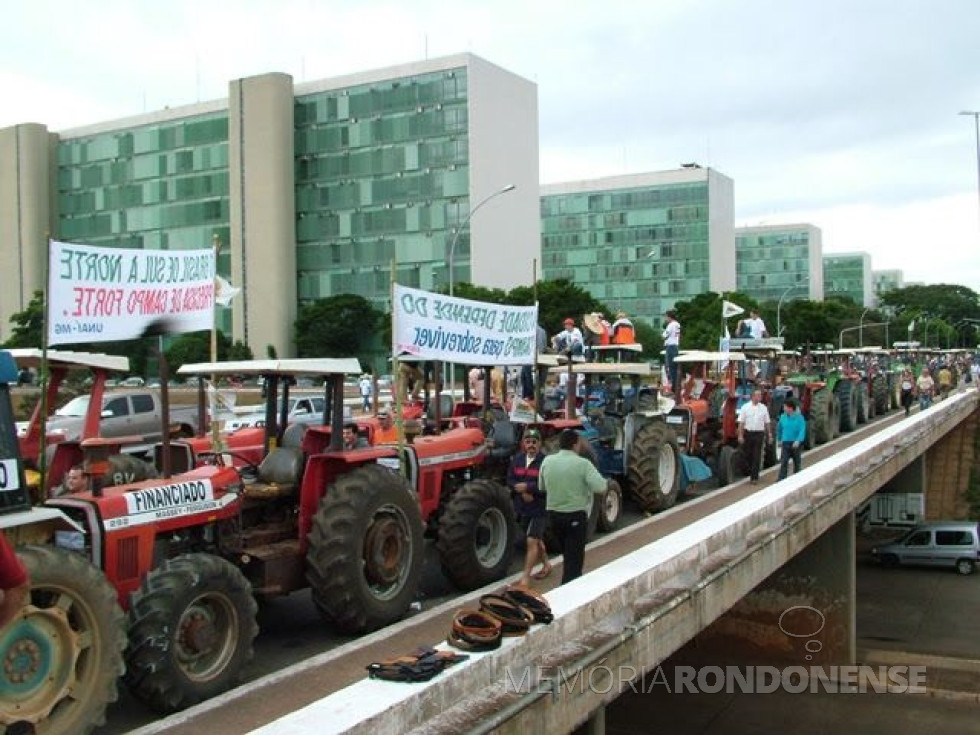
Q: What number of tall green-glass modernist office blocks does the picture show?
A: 5